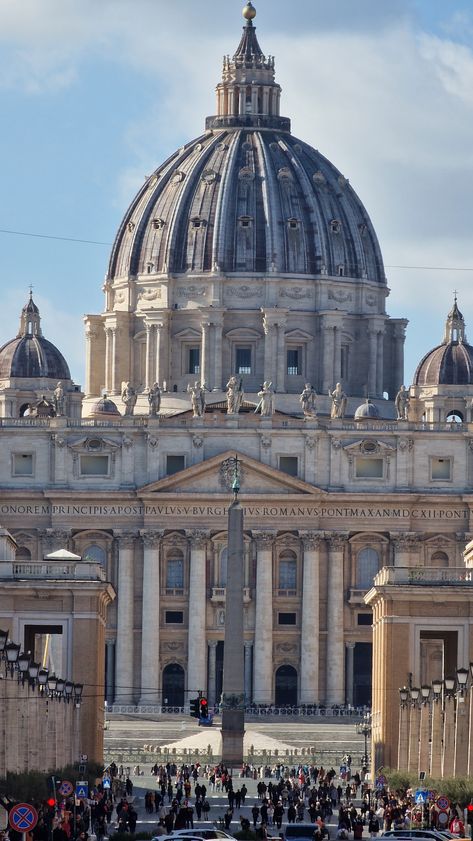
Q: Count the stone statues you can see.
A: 9